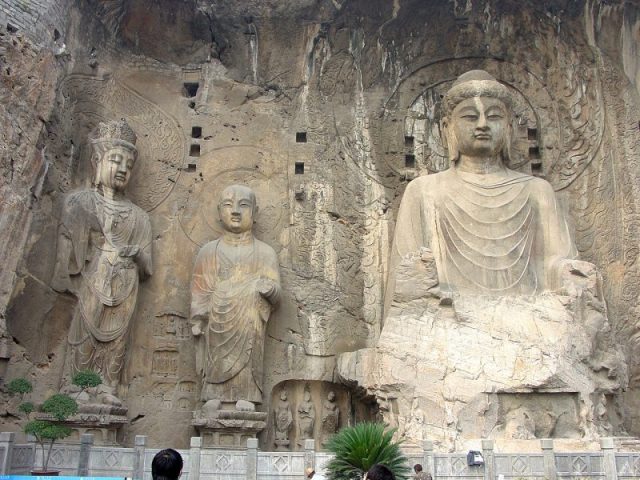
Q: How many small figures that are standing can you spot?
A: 3